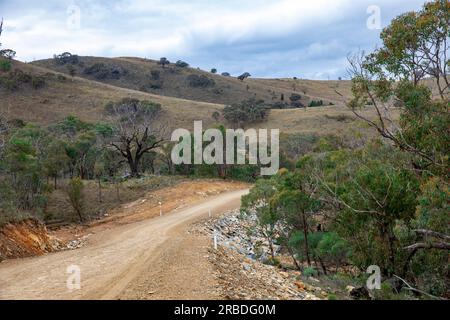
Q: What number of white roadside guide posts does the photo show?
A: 3